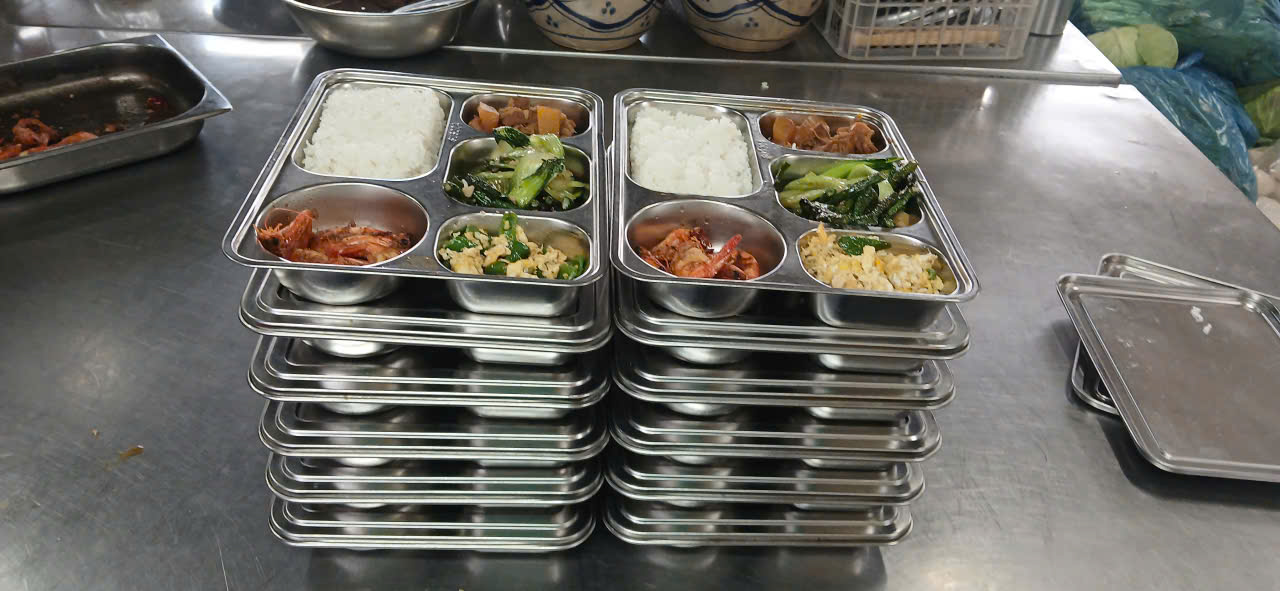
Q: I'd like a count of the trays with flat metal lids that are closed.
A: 10